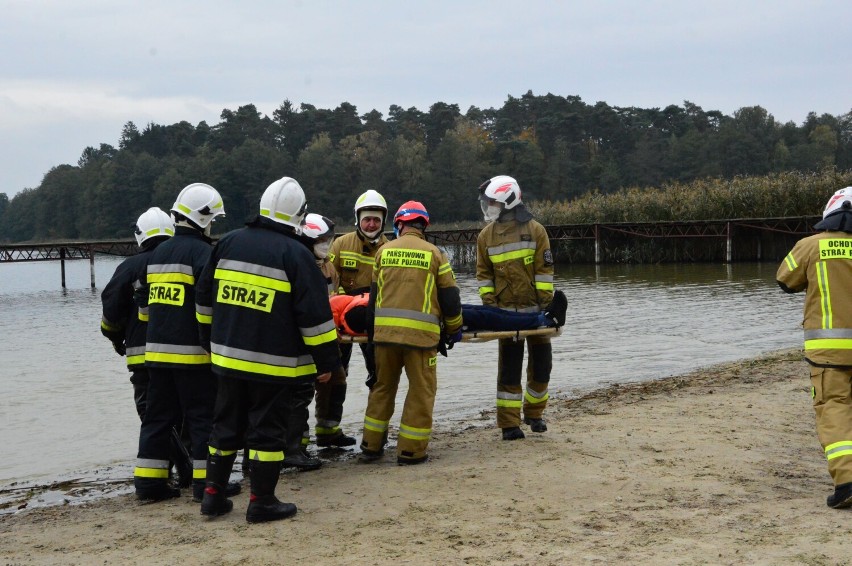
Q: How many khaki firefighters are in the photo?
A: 5